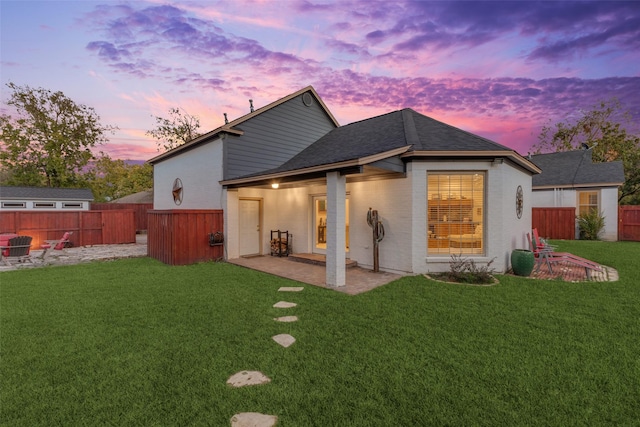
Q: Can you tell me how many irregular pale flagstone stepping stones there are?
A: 6